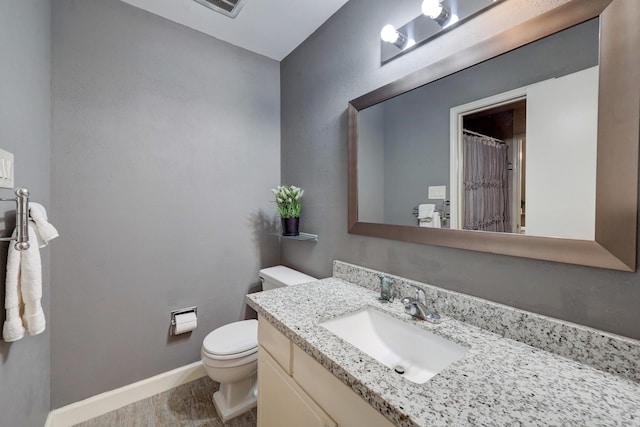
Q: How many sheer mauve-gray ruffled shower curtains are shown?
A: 1